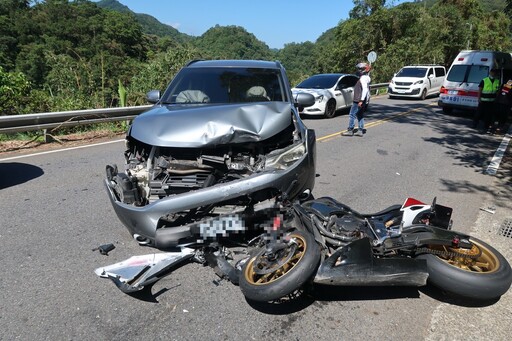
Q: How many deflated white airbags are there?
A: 2